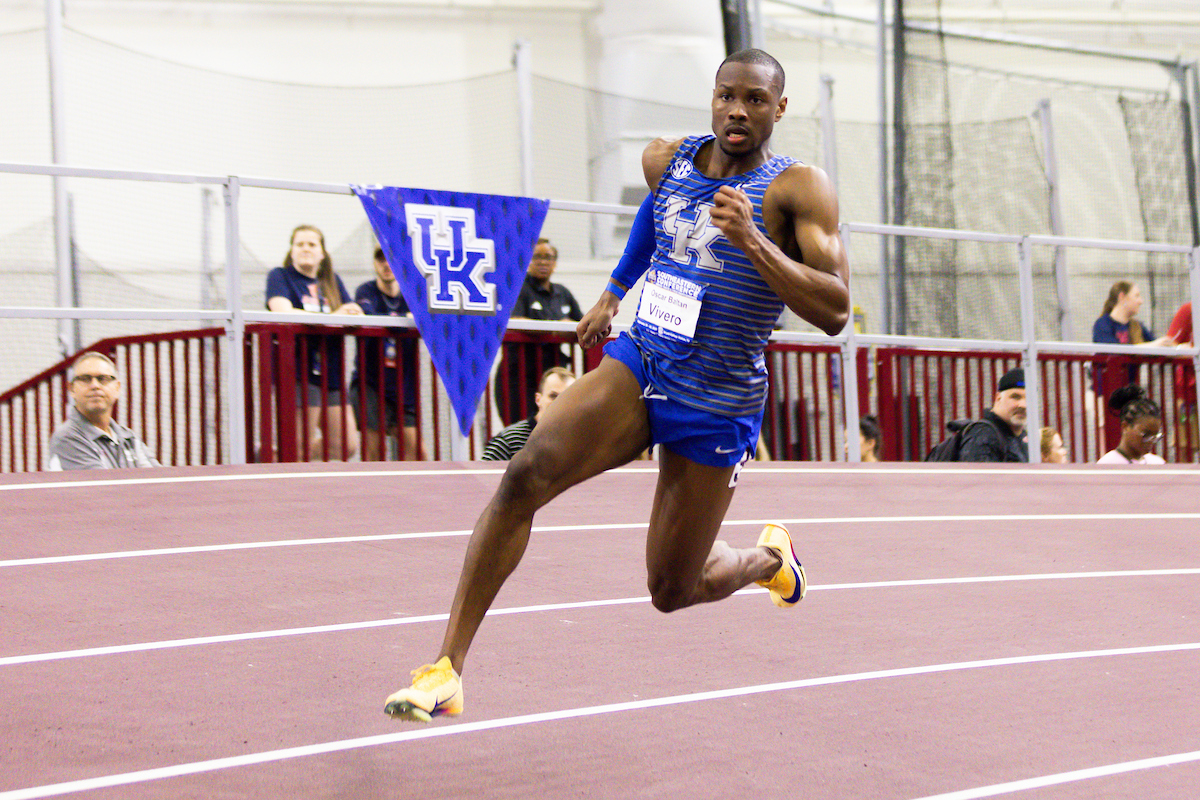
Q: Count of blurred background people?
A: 11